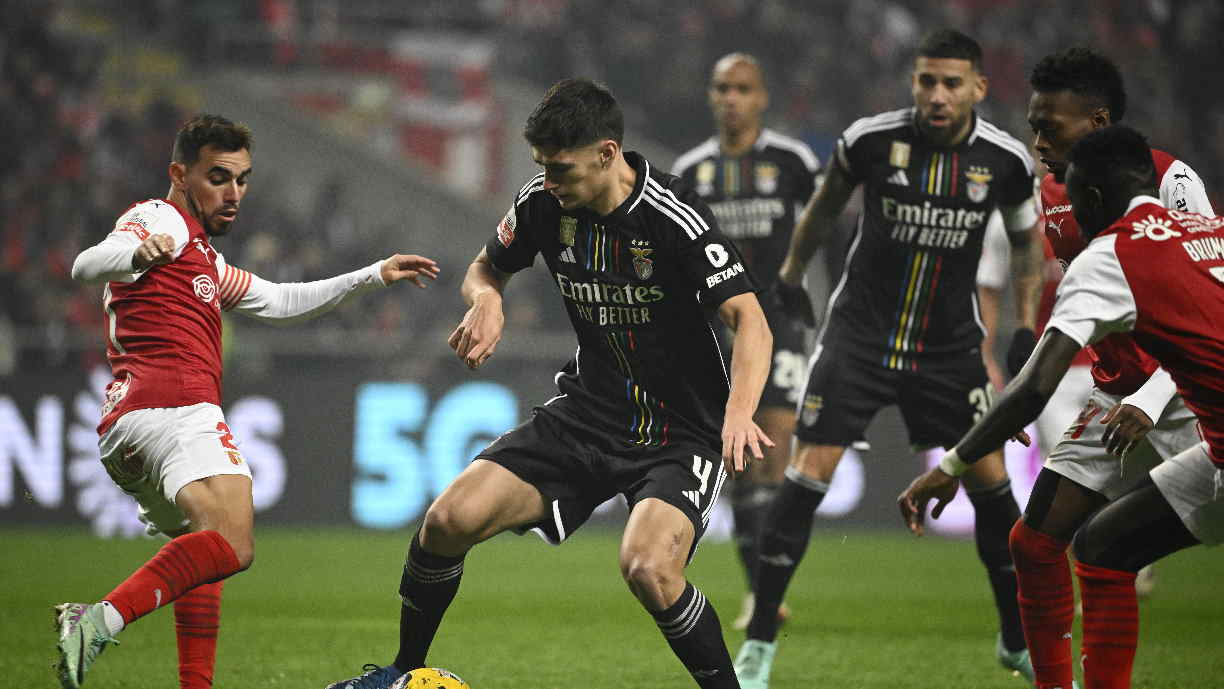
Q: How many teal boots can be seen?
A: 3